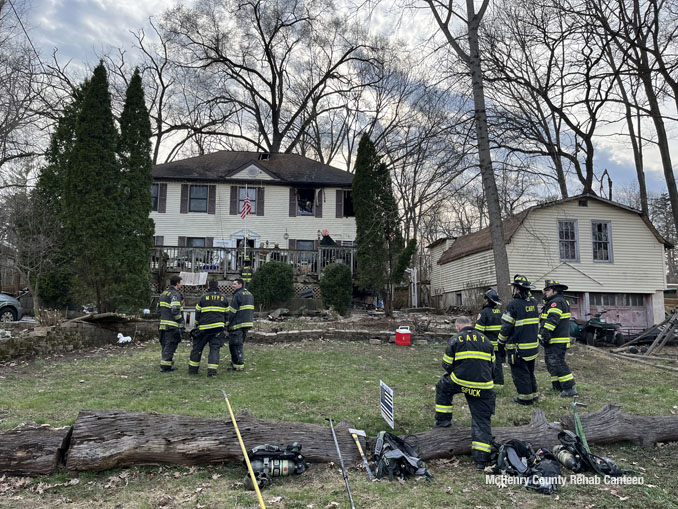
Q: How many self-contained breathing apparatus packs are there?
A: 4